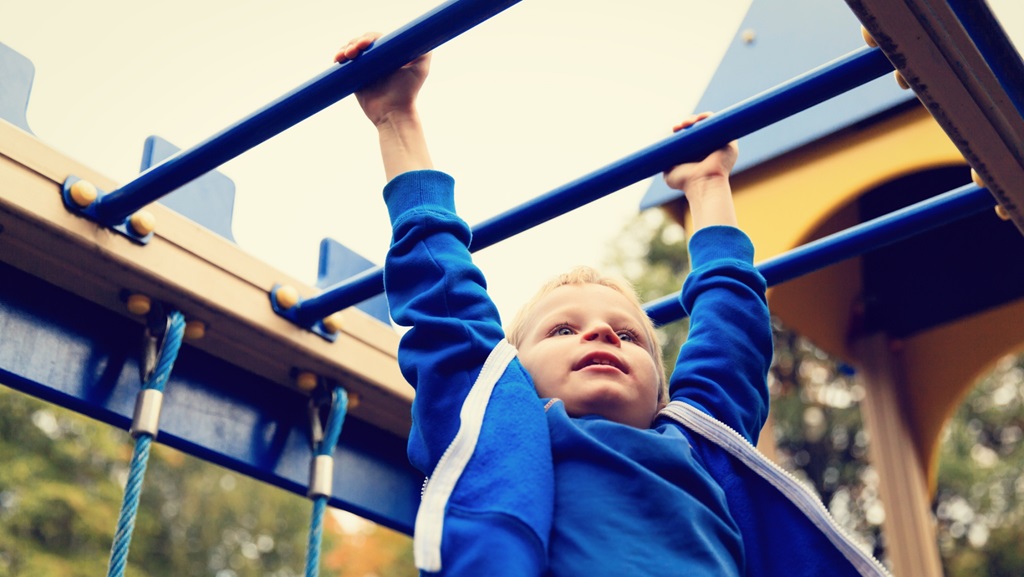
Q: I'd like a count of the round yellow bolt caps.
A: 13